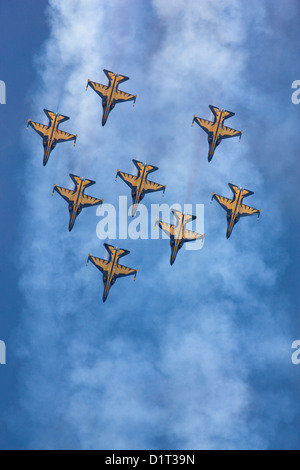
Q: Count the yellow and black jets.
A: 8